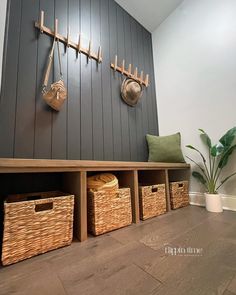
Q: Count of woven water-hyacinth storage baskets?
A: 4